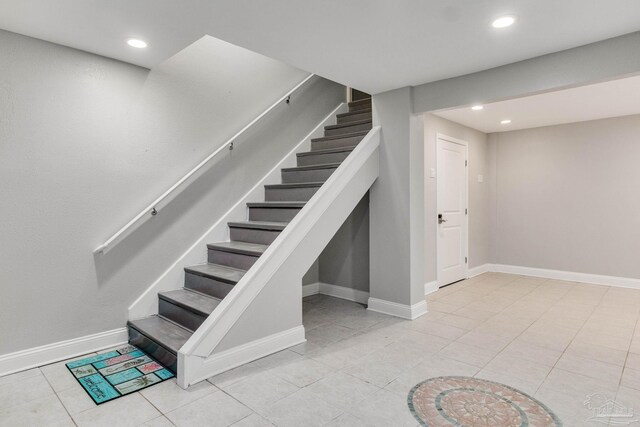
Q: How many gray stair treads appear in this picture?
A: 13